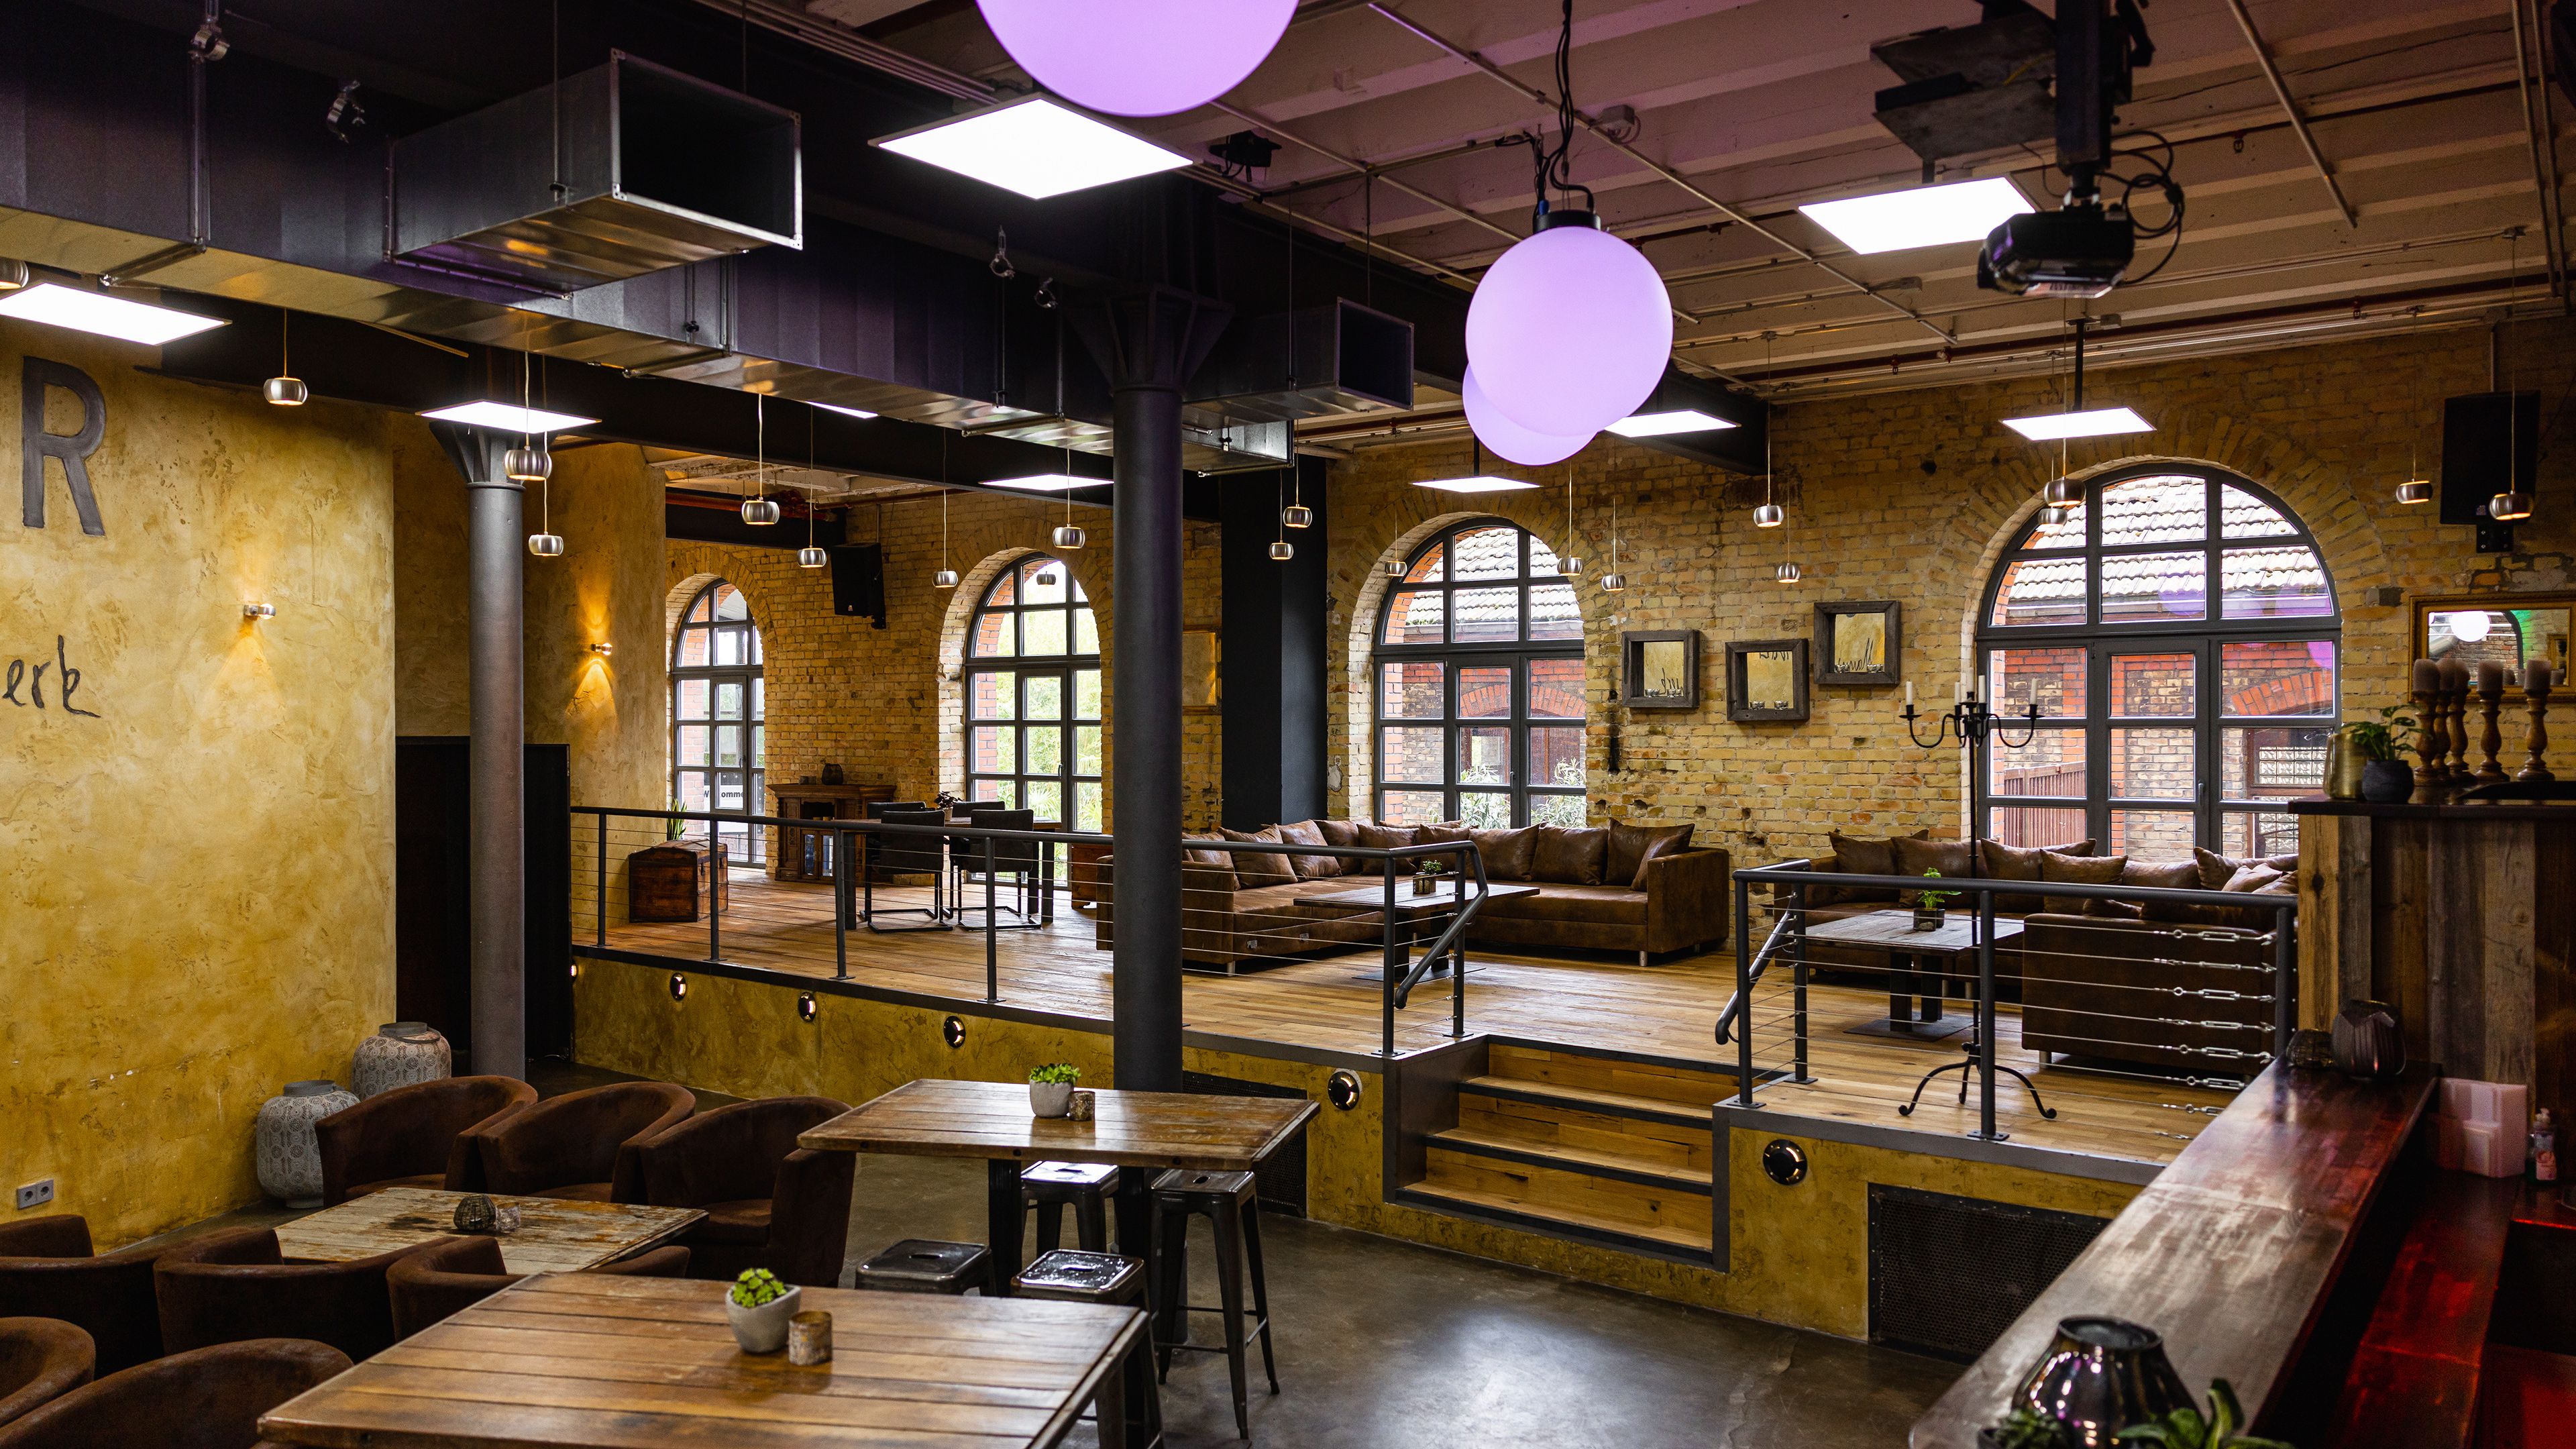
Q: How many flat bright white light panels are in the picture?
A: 9